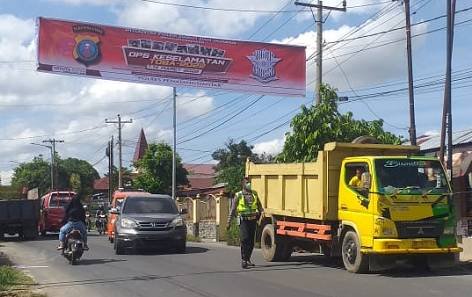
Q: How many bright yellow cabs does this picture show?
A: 1